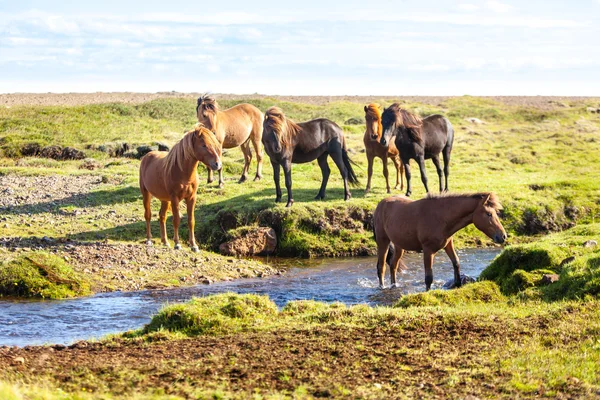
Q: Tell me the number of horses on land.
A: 5